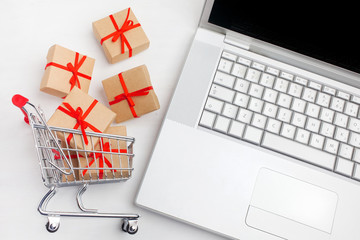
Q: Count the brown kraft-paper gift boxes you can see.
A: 6